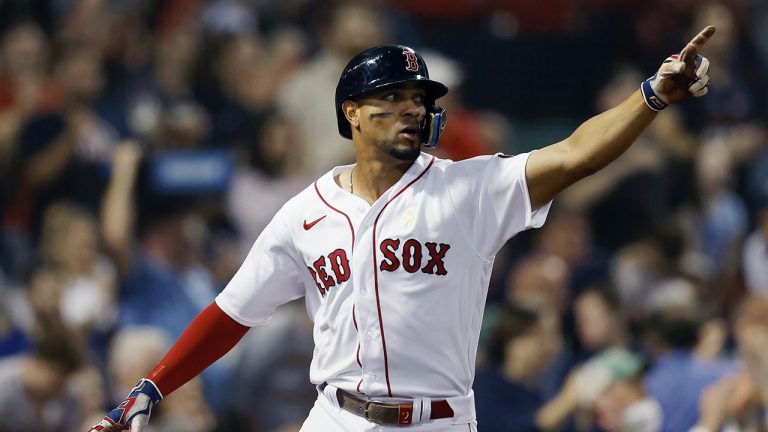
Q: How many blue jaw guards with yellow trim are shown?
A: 1